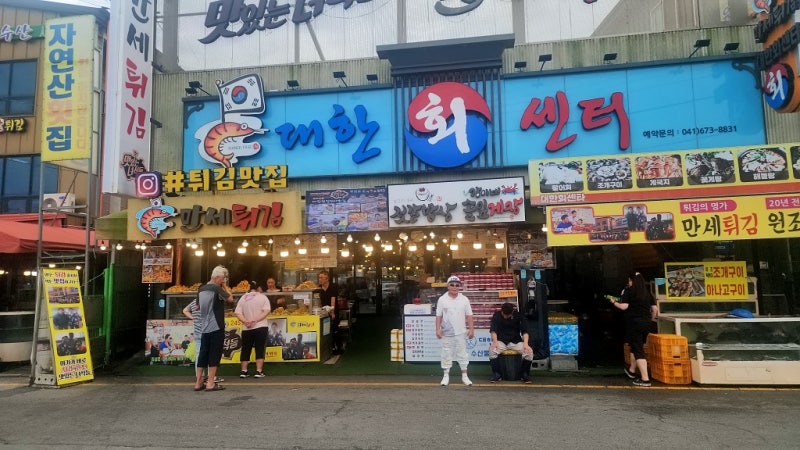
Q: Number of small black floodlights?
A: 10